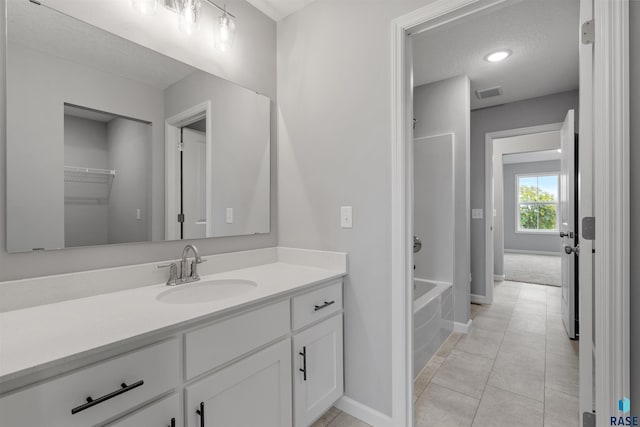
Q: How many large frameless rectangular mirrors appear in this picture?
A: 1